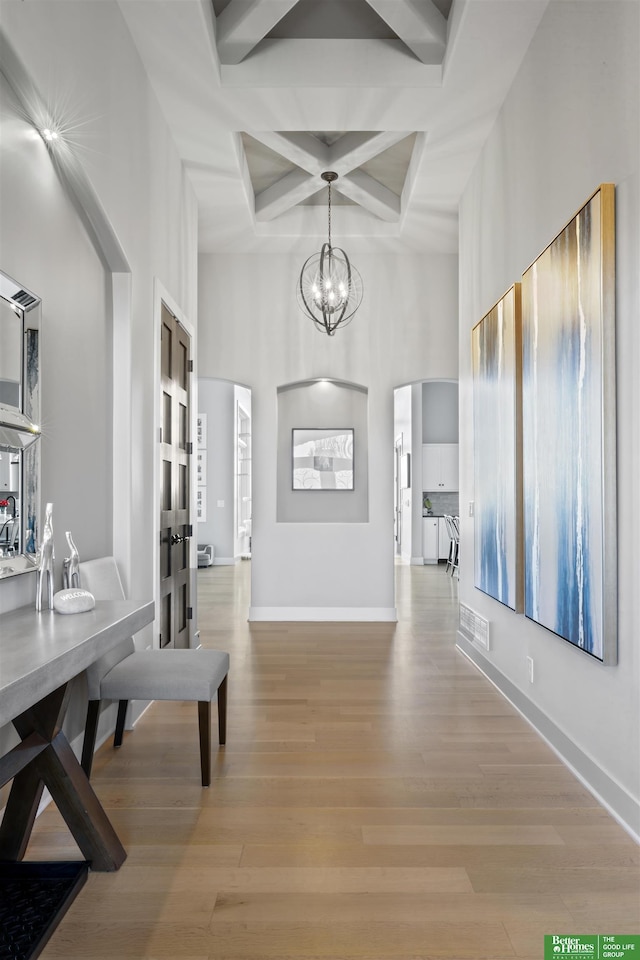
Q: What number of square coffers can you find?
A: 2